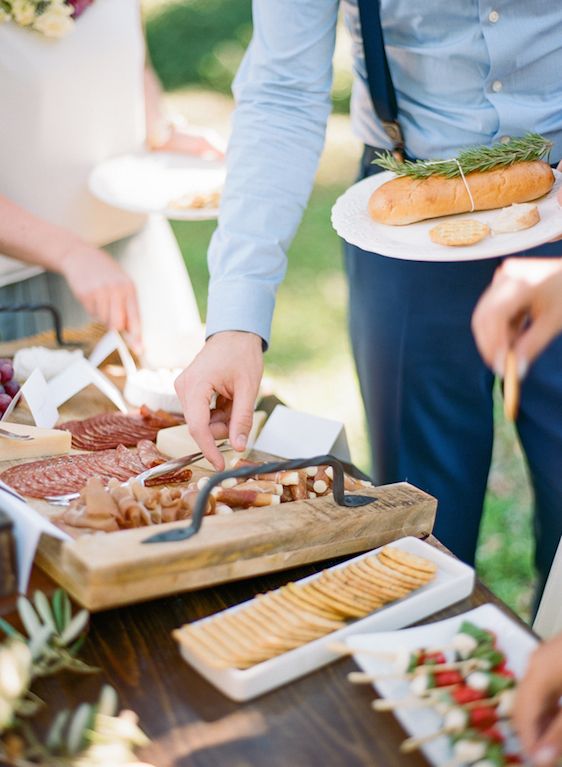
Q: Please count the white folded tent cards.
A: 5